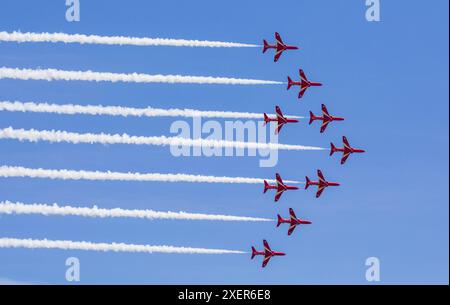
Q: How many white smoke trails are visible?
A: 7